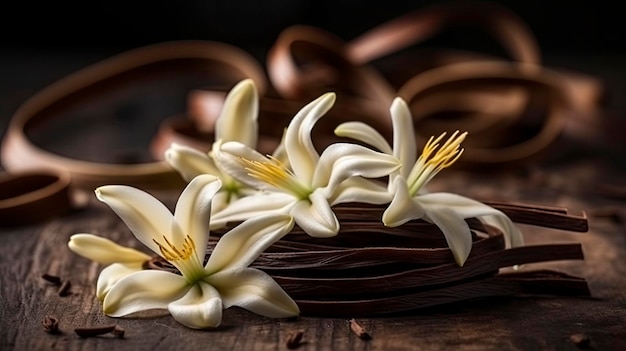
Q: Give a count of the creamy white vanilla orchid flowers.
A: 4